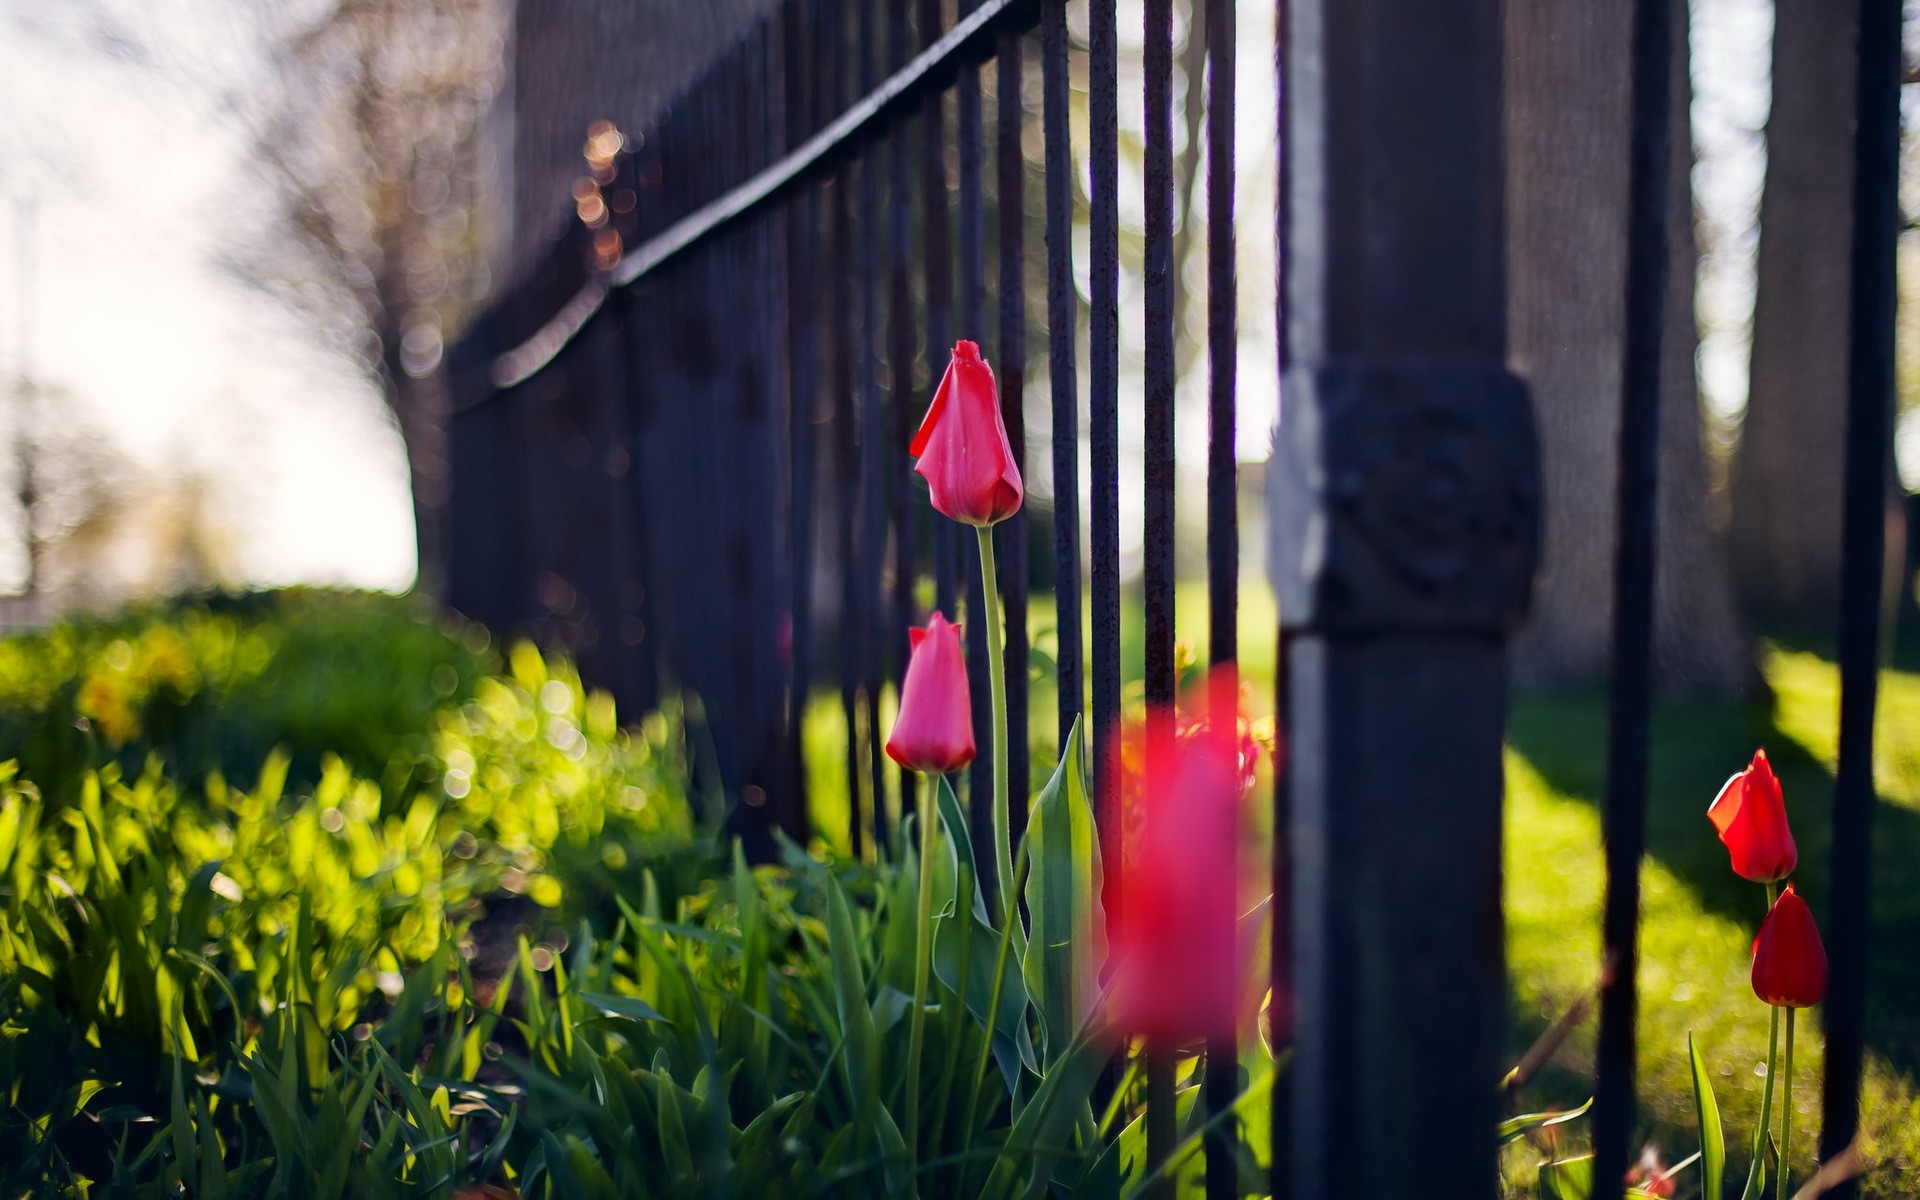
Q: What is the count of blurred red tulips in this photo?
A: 1